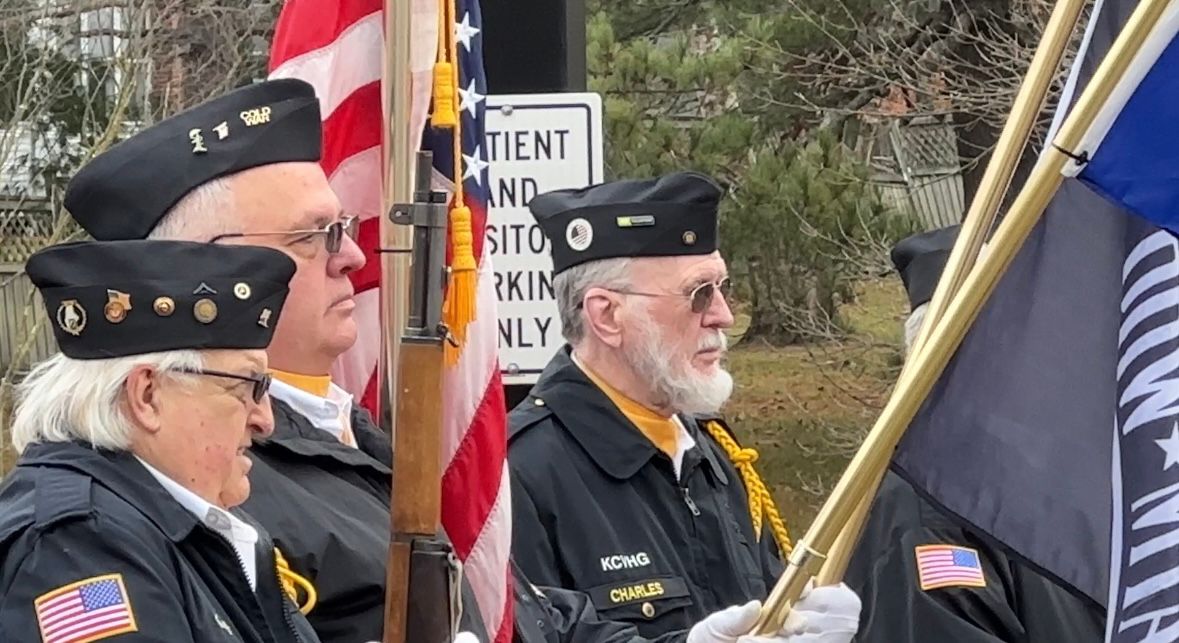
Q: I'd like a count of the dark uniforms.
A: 4